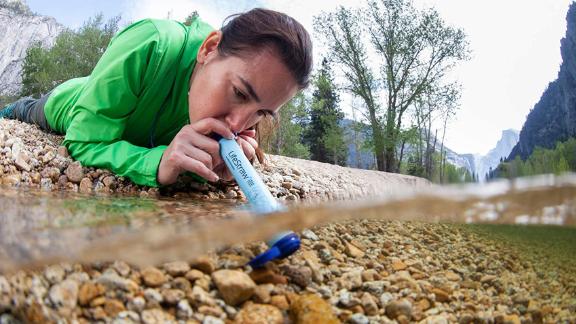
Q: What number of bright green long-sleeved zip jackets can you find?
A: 1